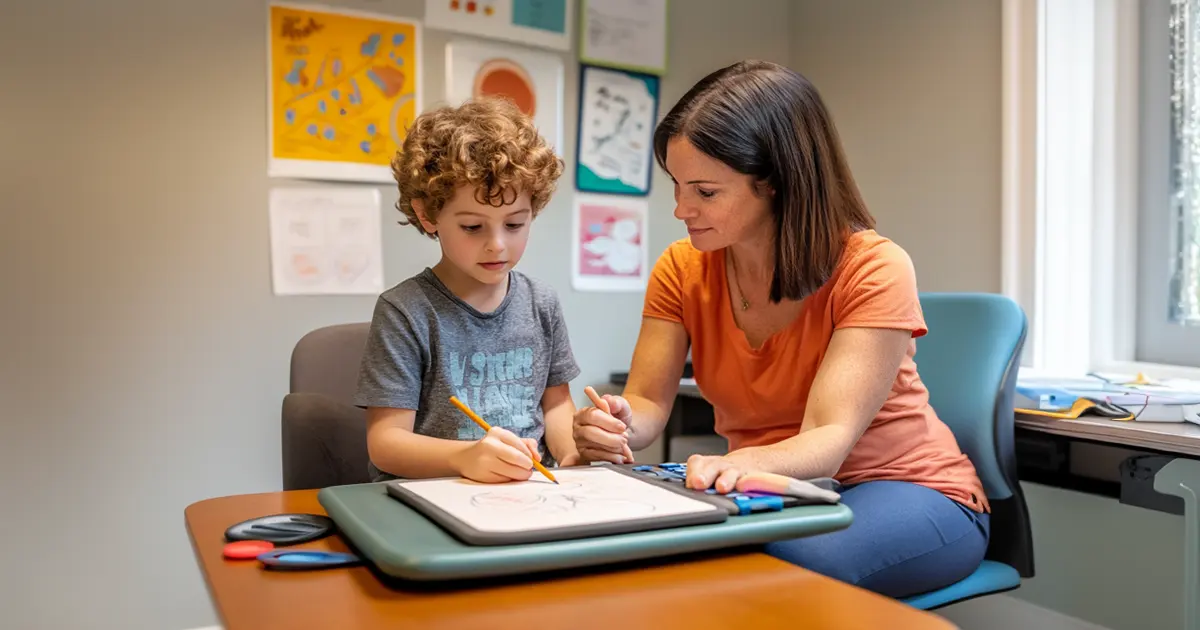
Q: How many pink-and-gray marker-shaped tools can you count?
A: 1